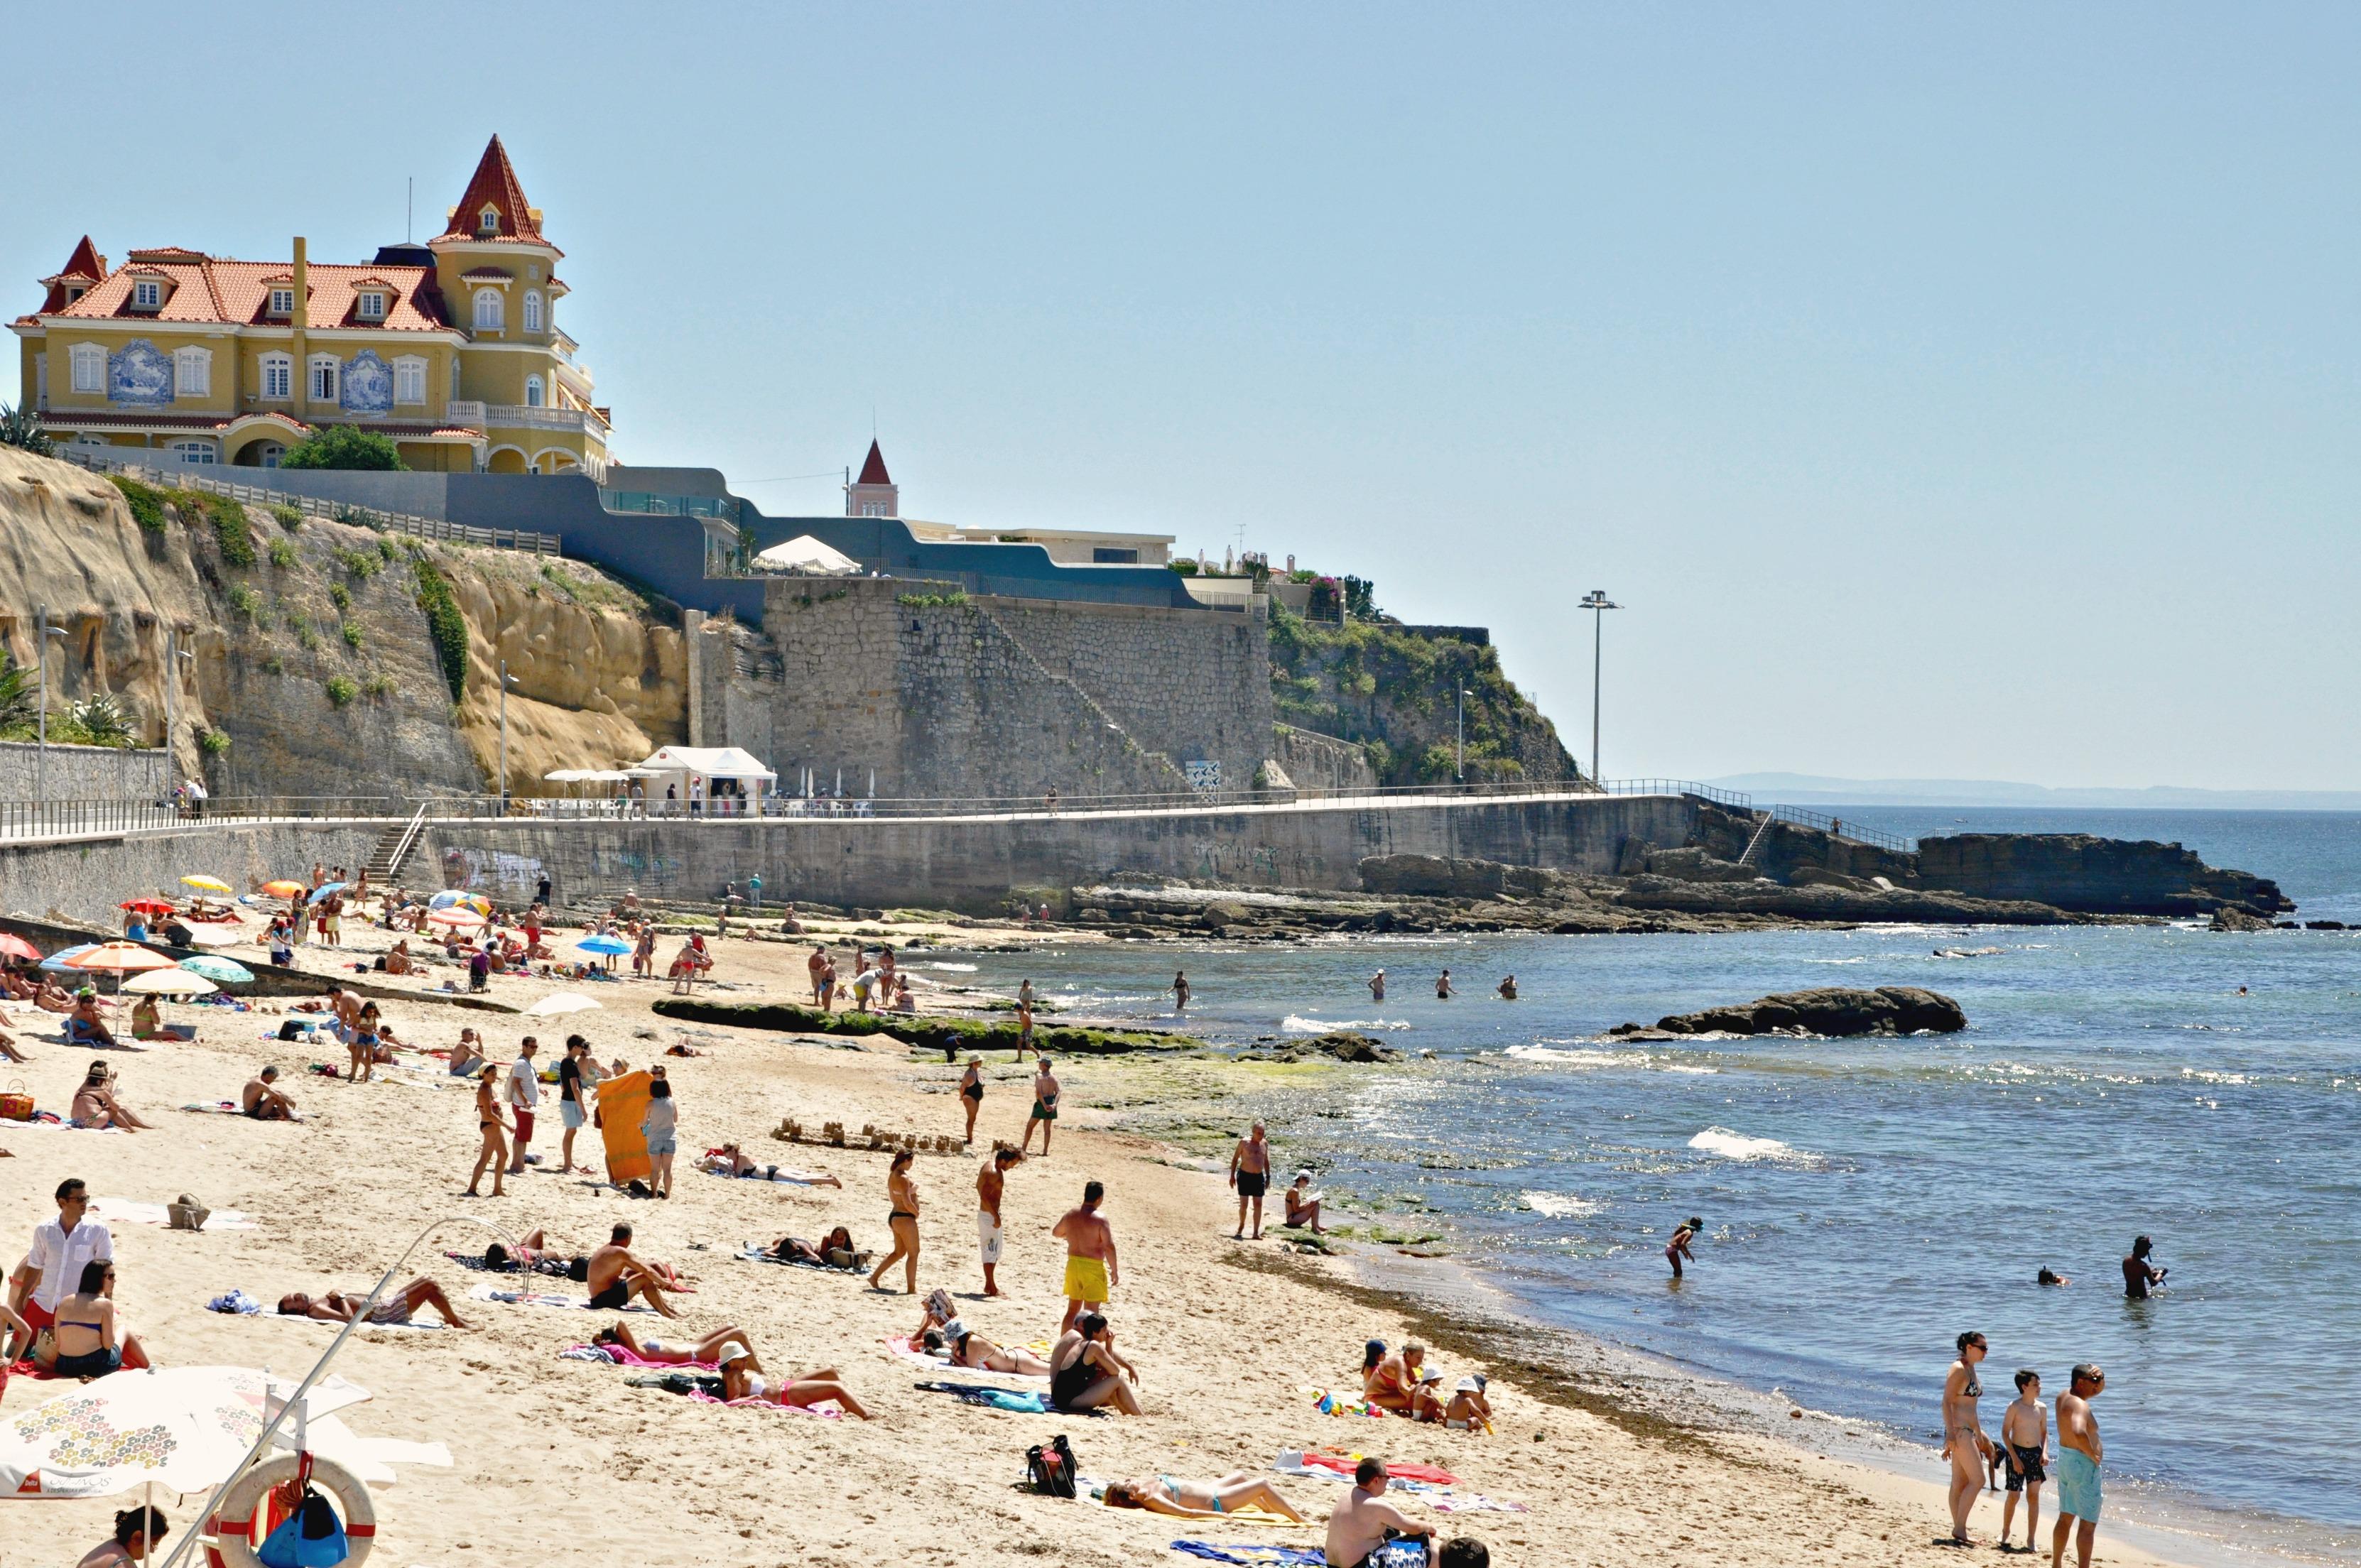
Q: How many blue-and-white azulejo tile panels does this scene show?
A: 2